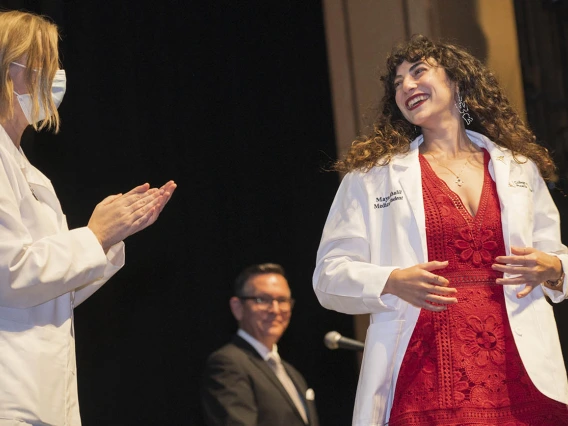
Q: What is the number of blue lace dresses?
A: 0